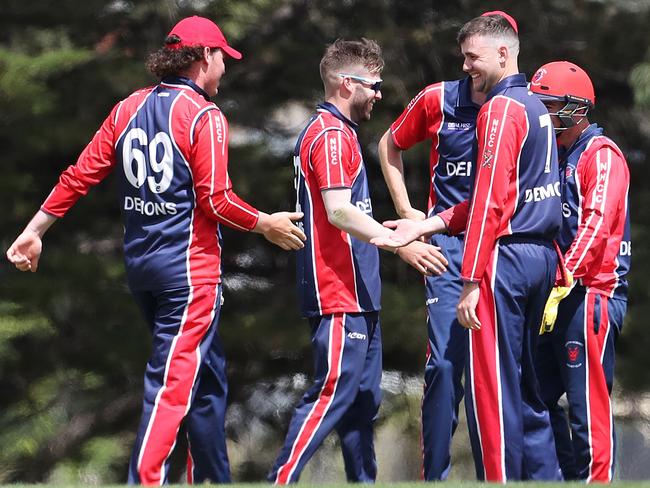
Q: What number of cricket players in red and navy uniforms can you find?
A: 5